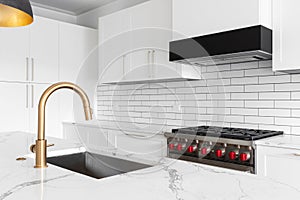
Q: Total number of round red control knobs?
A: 7